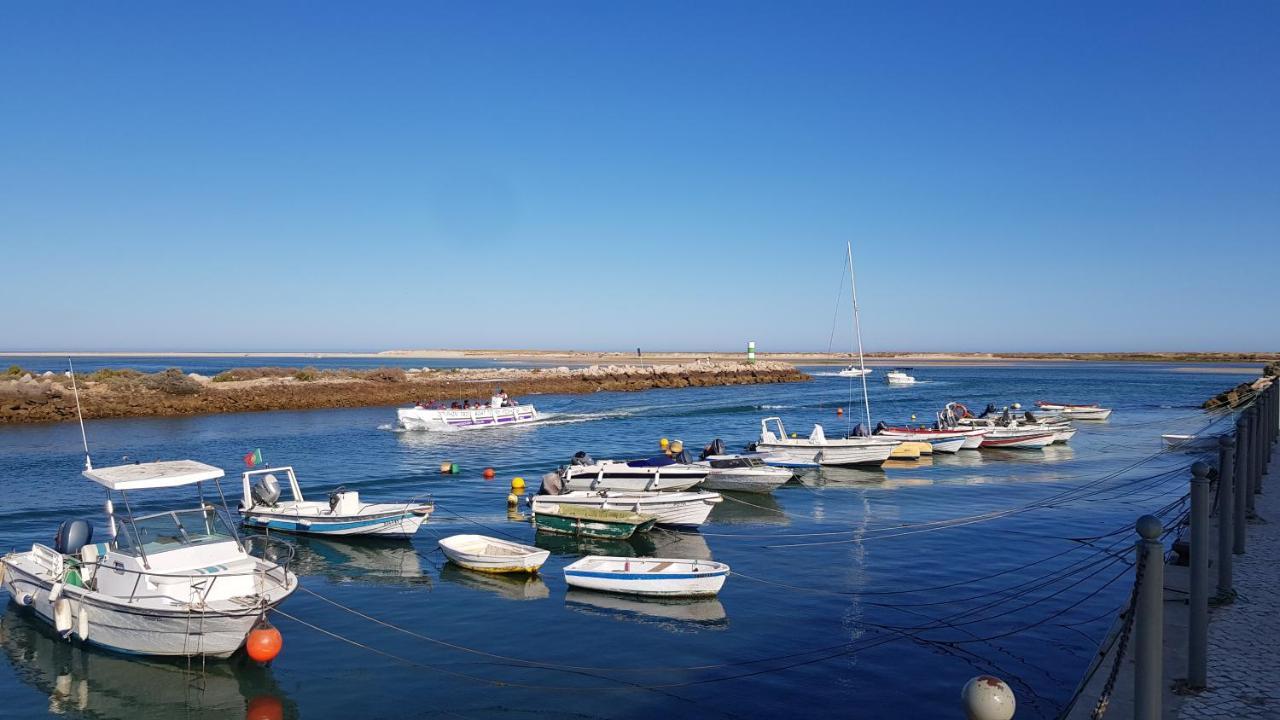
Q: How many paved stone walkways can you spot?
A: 1